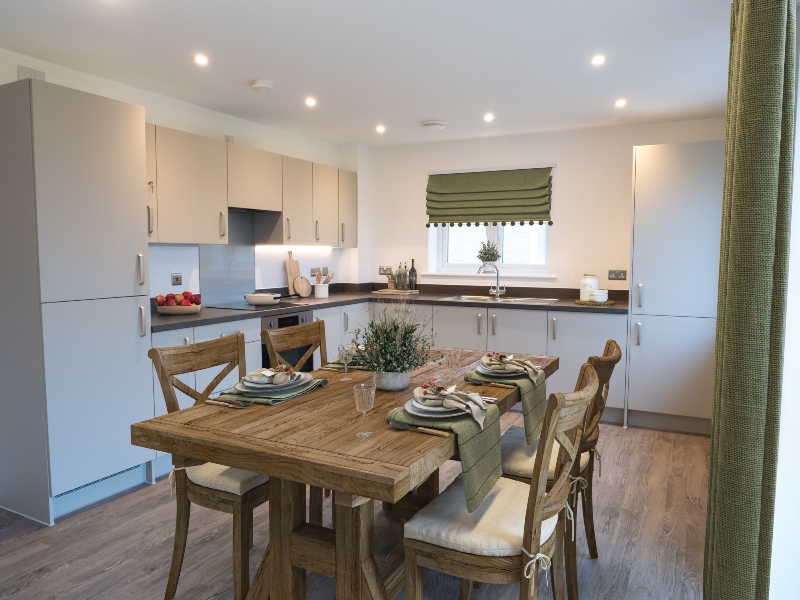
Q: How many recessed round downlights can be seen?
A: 6